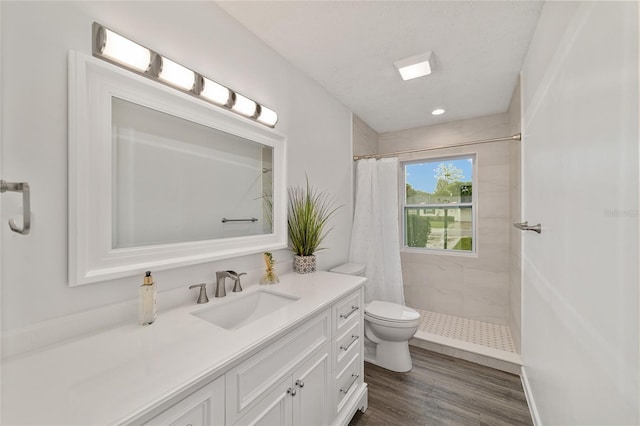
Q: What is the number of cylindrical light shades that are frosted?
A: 5